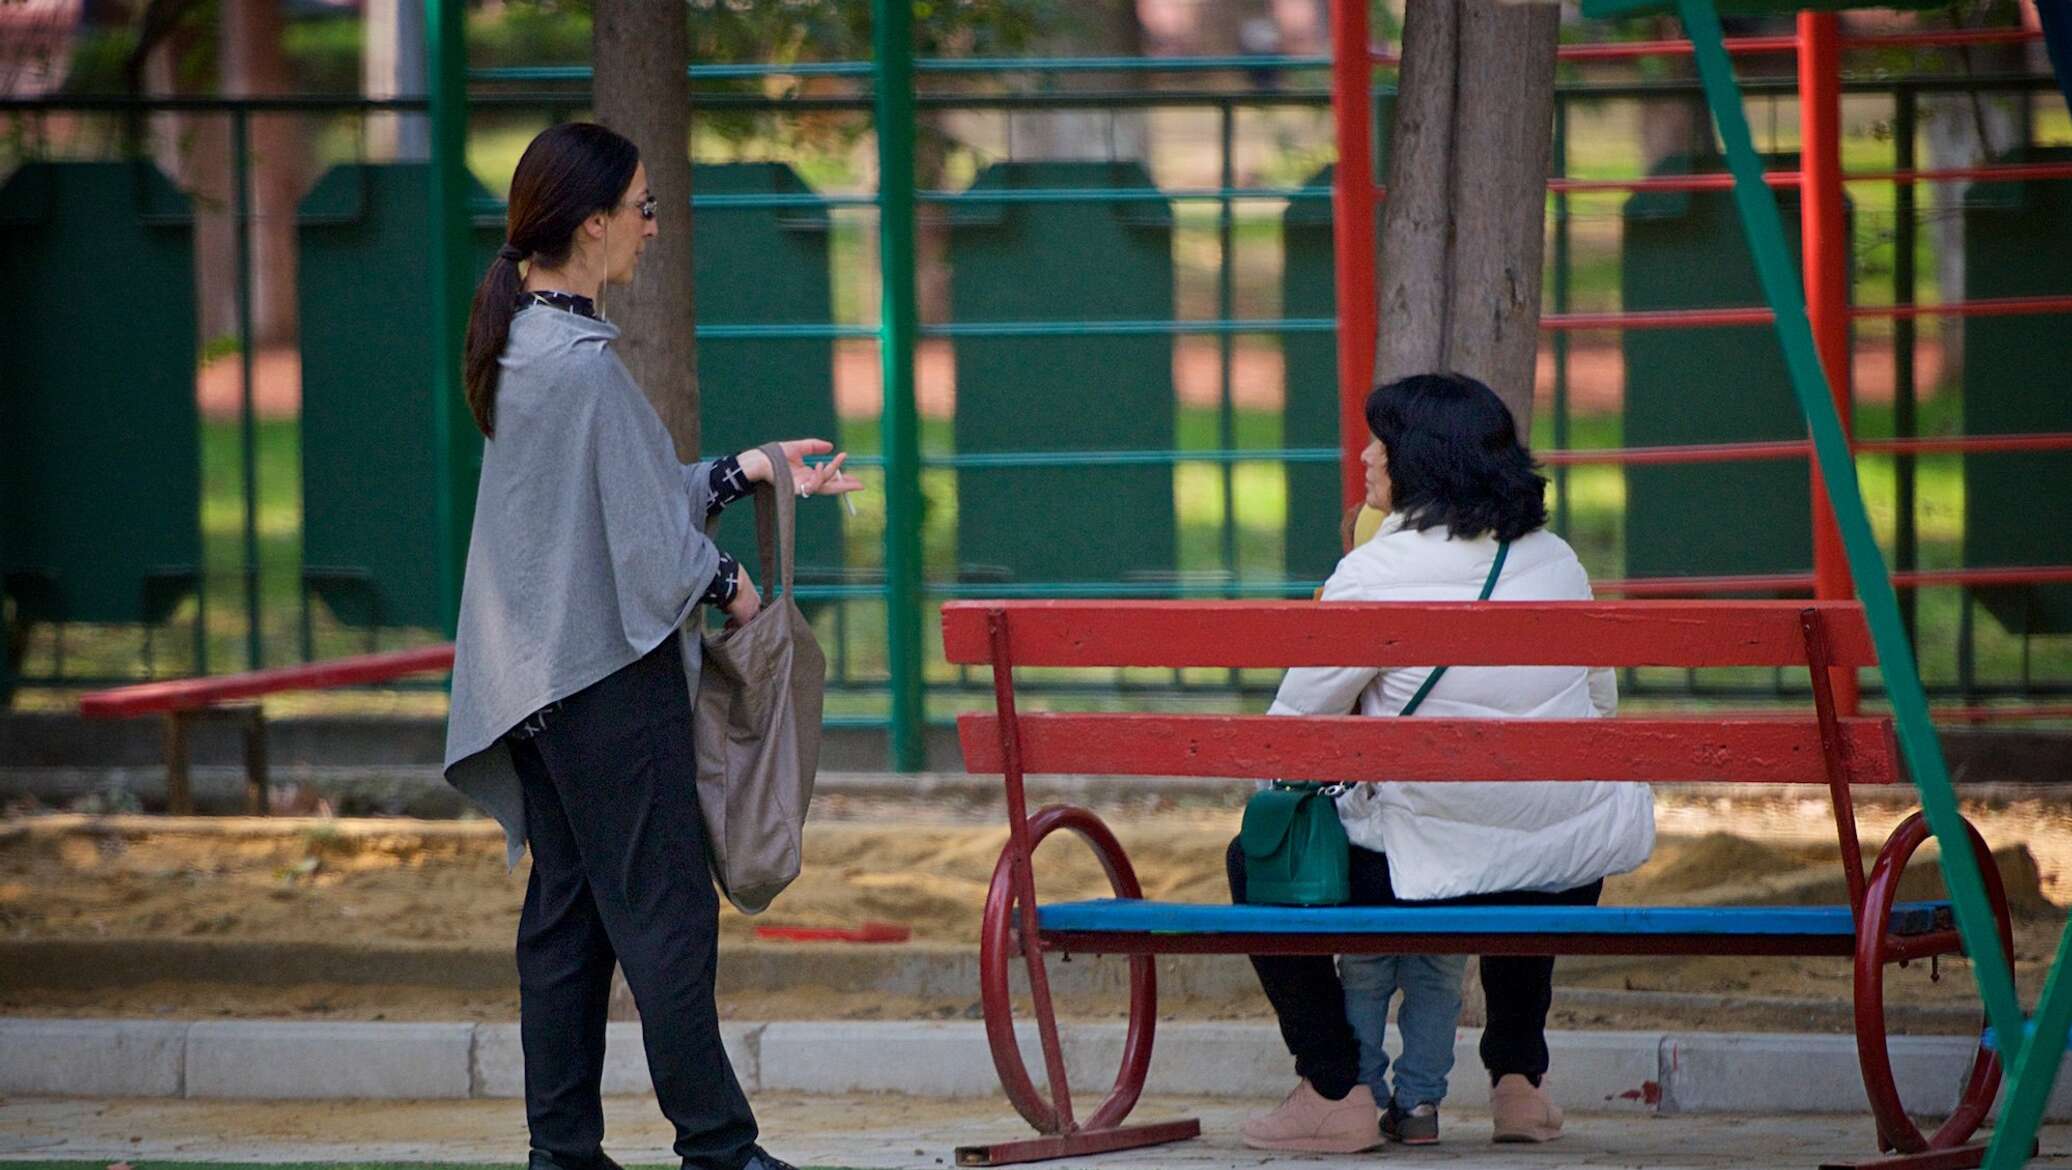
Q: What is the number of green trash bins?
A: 0